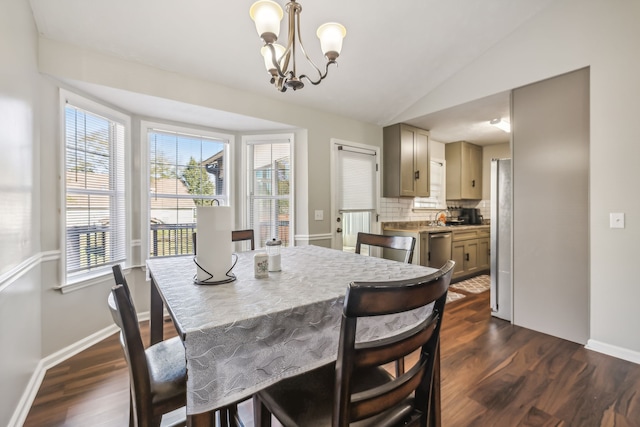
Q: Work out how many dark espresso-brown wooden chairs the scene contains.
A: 4